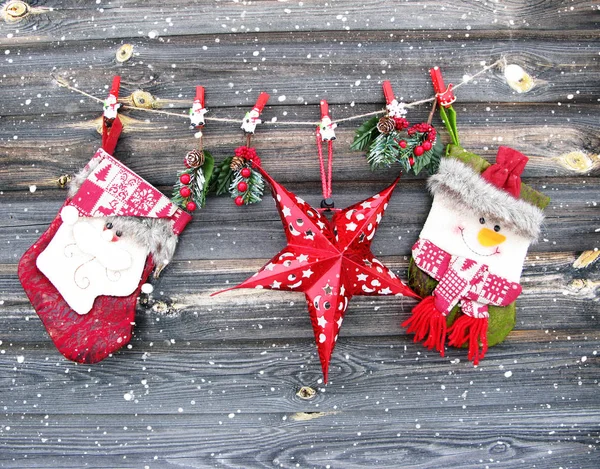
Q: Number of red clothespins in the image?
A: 6